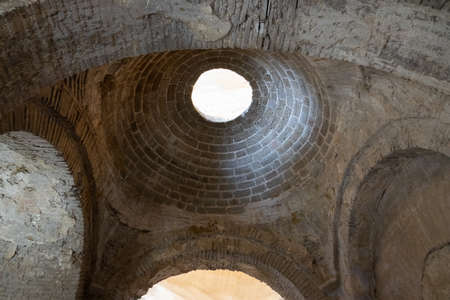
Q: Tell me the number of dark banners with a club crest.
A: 0